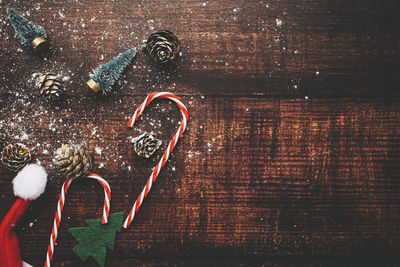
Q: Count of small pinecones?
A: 5